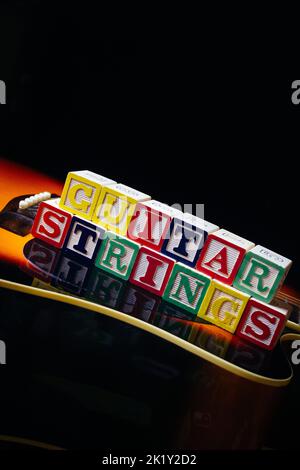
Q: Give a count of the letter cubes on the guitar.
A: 13